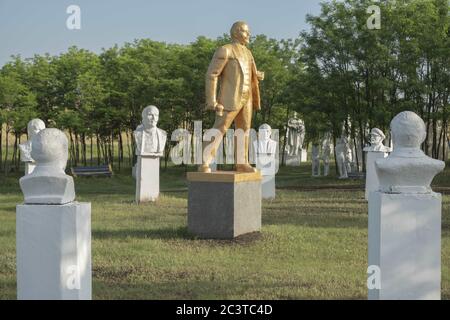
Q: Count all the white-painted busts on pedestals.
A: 6